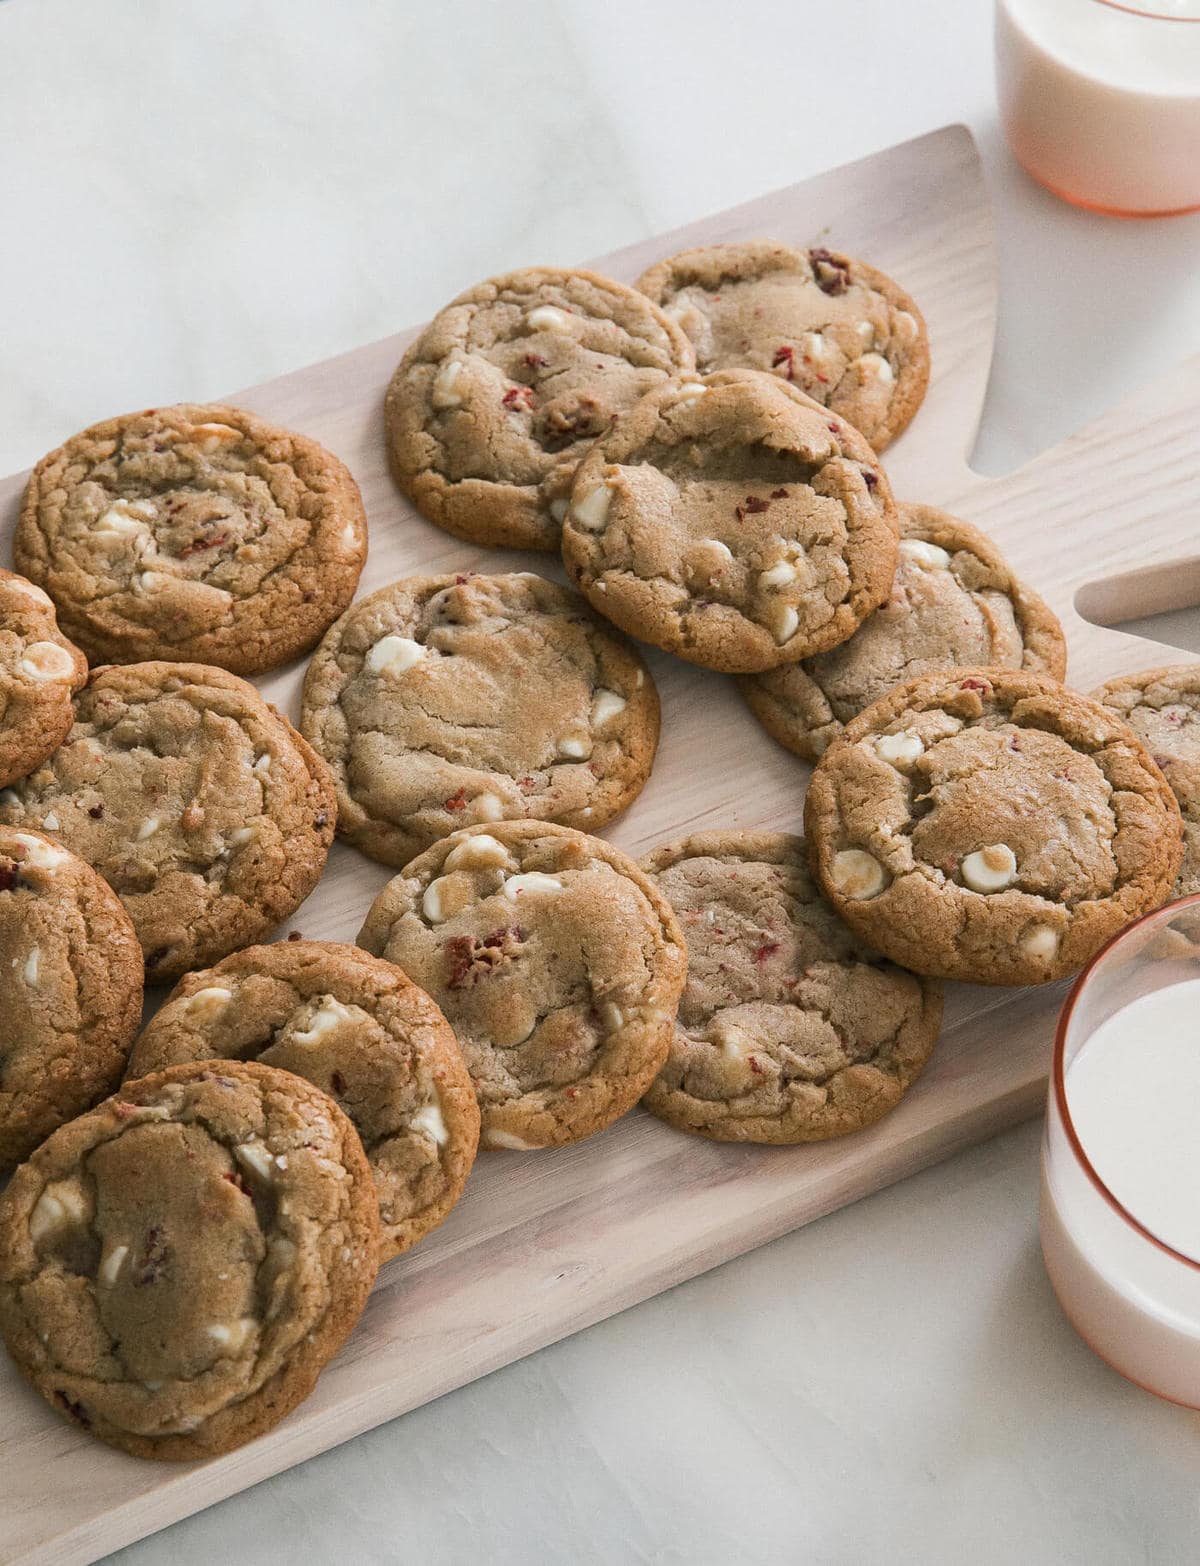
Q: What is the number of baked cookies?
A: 15